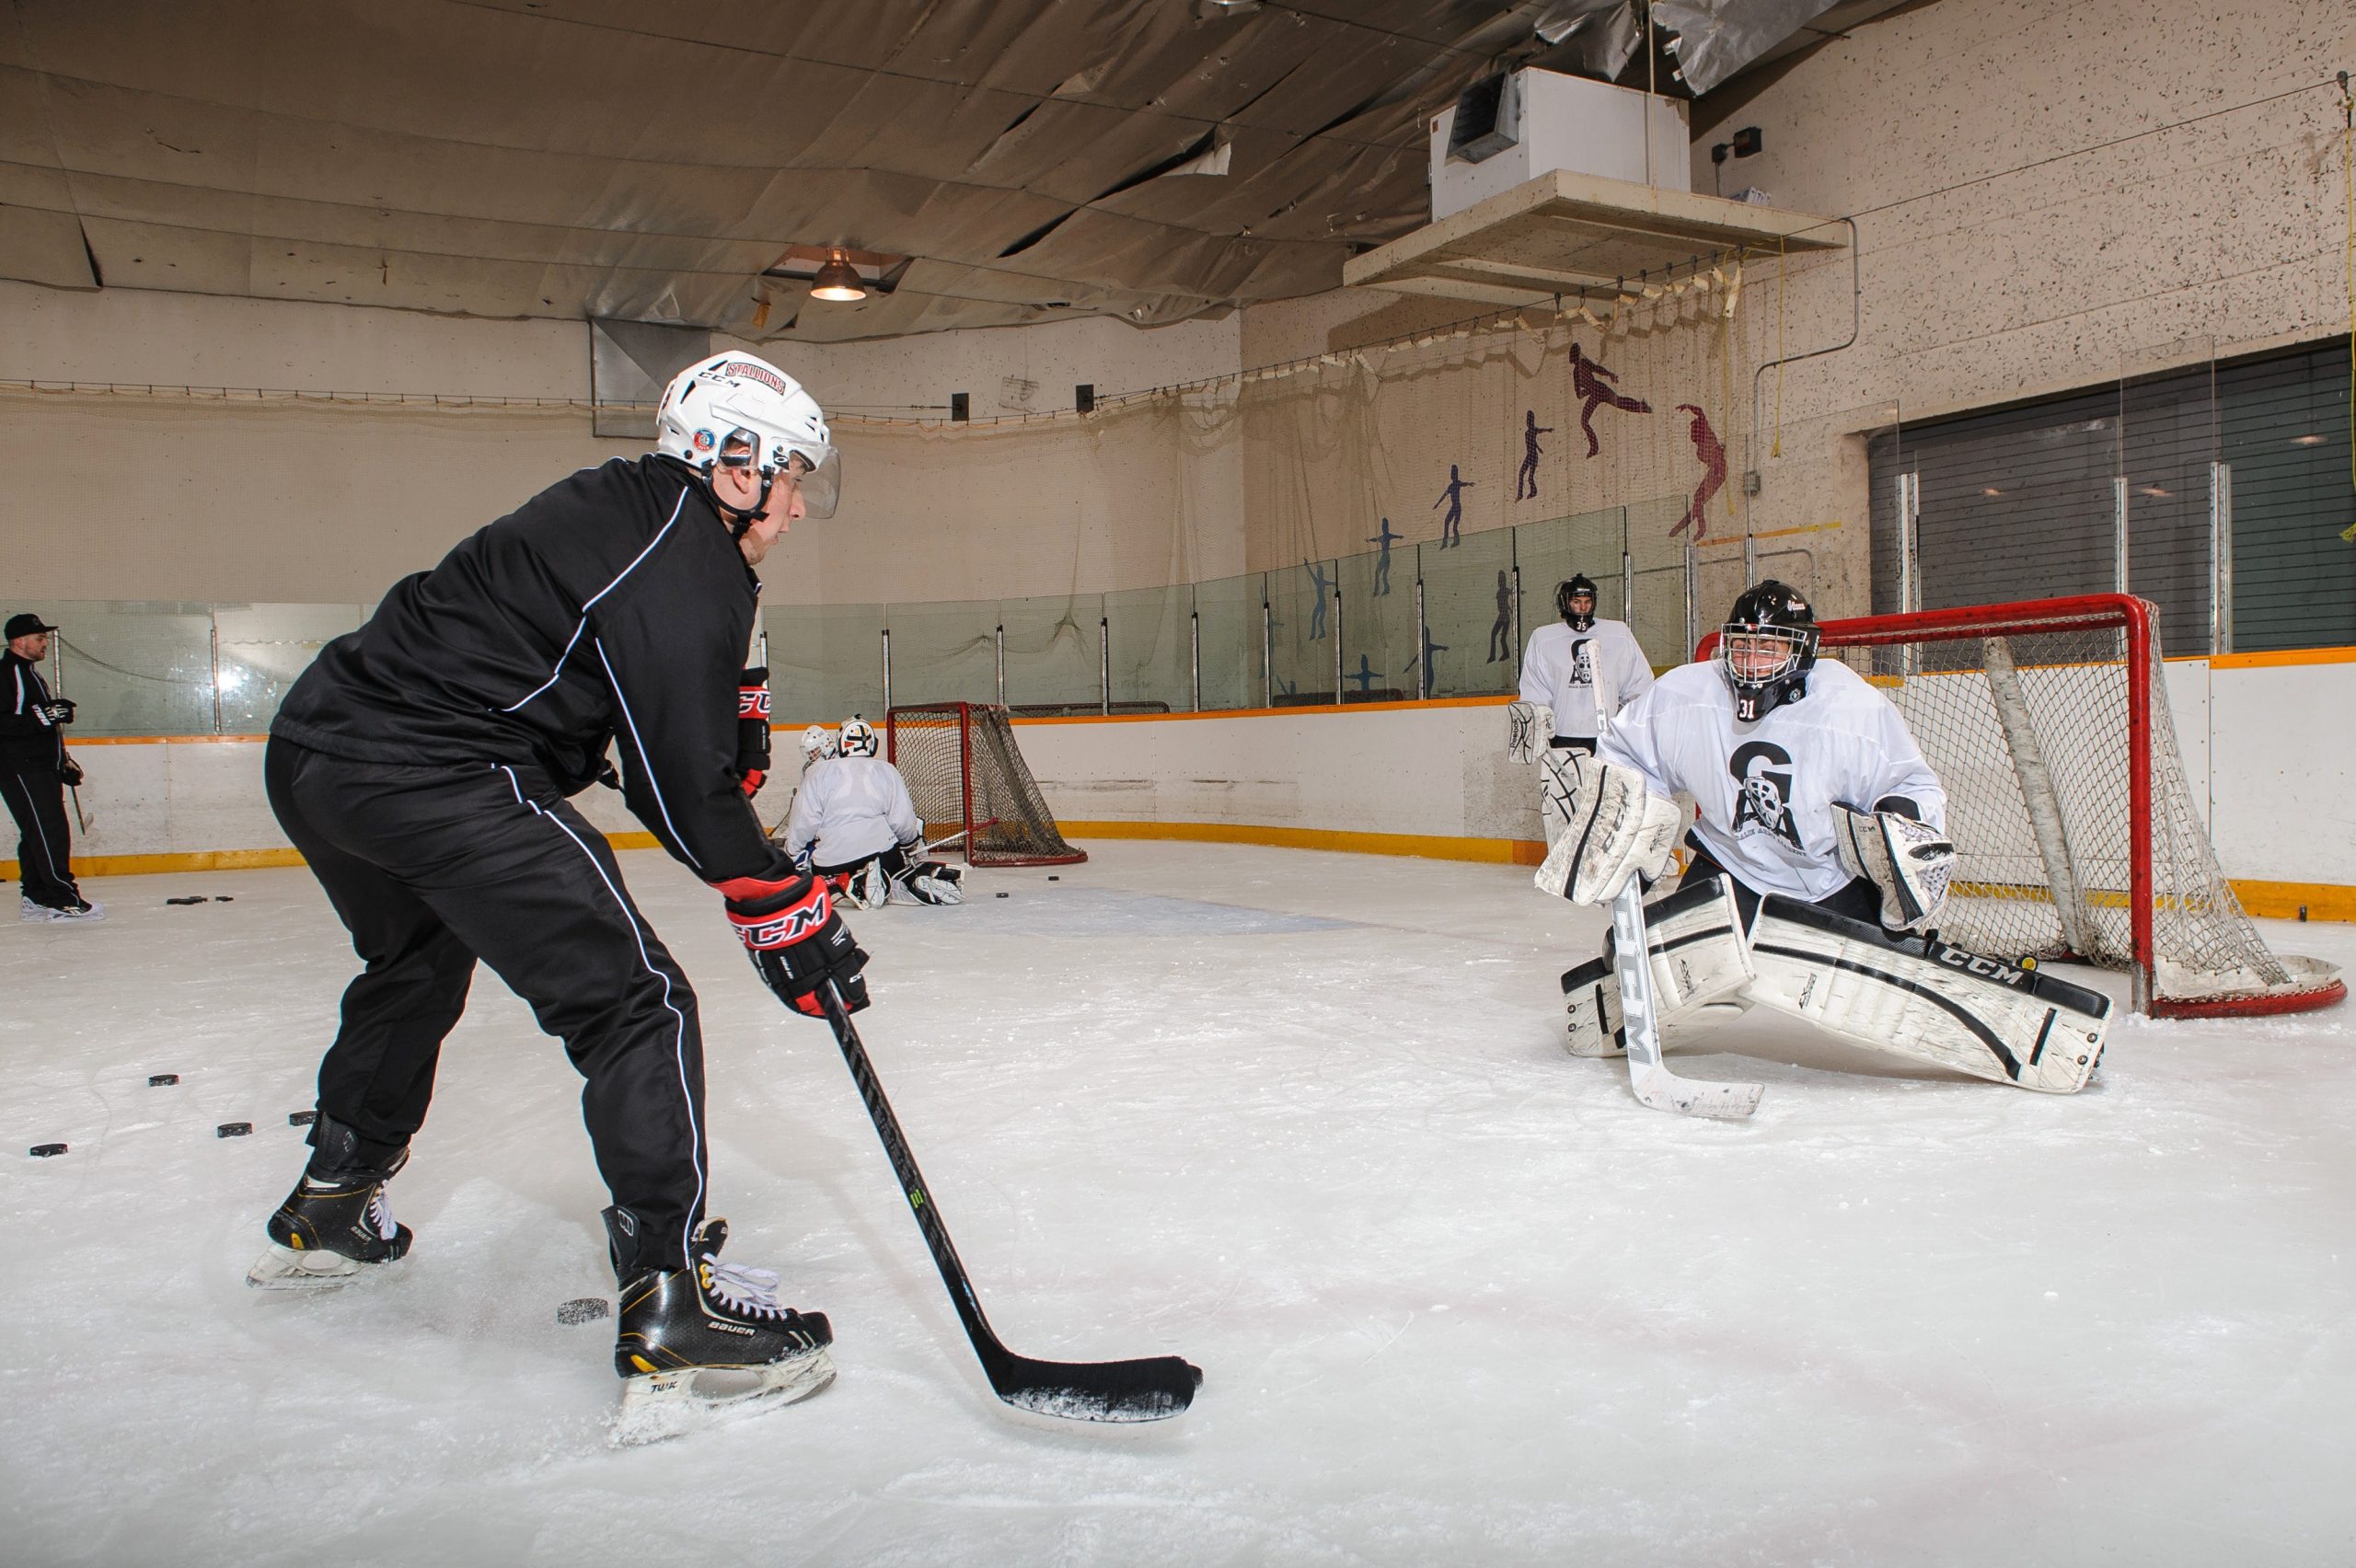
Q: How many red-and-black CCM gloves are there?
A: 2